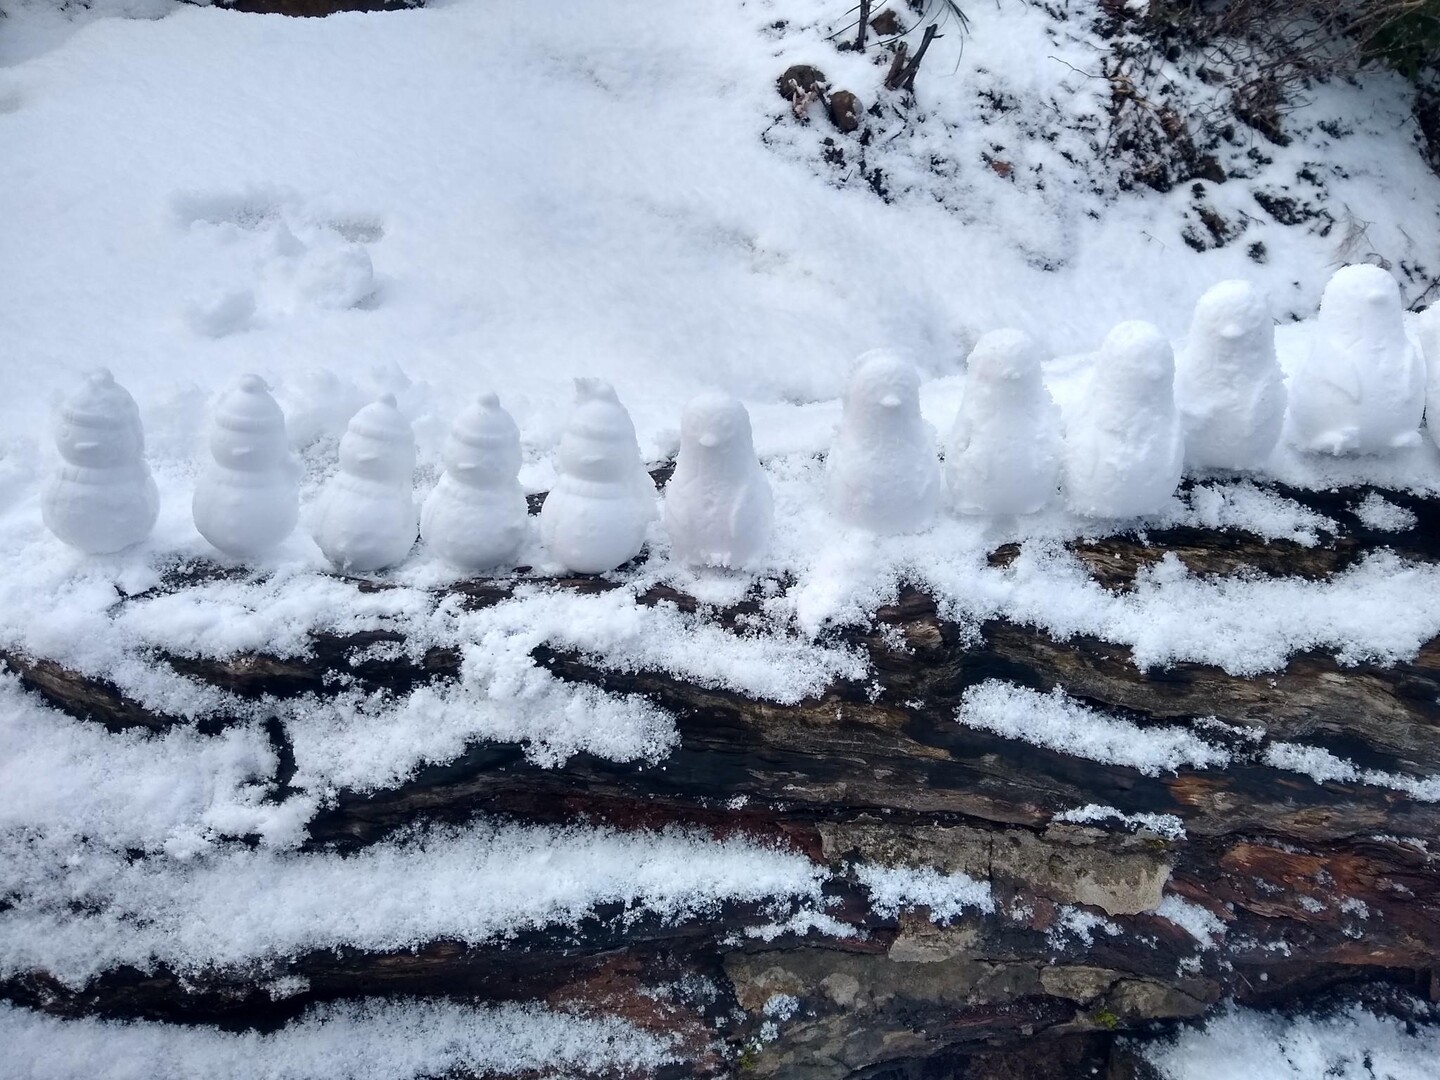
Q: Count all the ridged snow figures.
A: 5